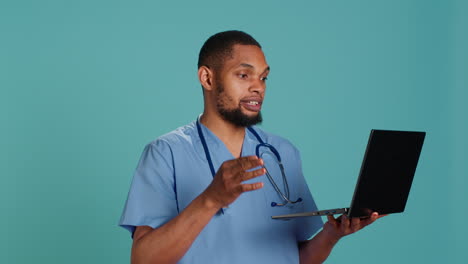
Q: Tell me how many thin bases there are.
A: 1